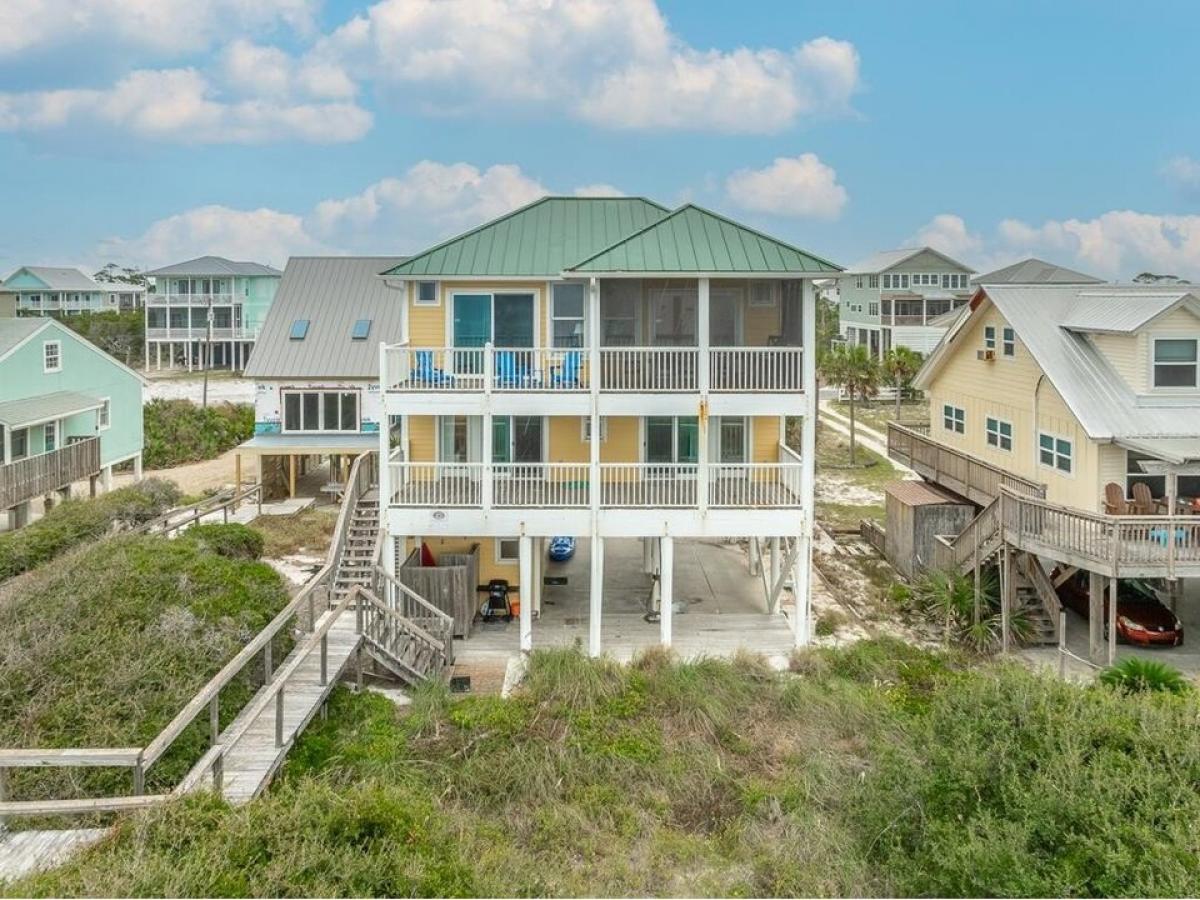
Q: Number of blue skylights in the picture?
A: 2